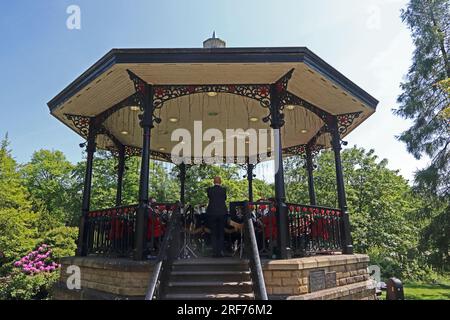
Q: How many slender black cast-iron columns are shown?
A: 8